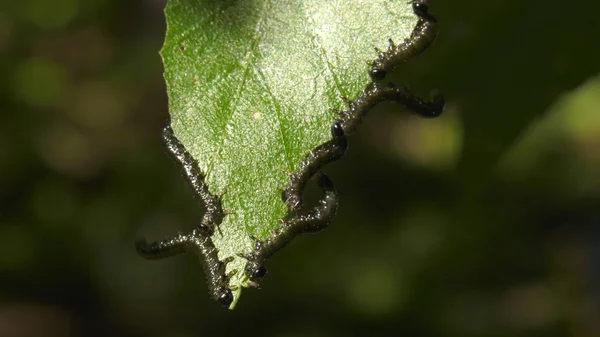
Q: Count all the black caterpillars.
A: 6